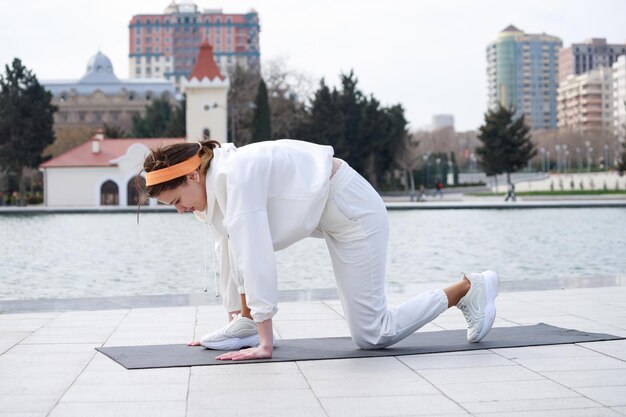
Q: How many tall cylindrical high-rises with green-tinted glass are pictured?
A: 1